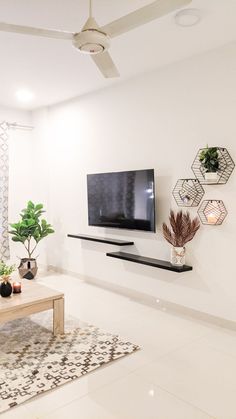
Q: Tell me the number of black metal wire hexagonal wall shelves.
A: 3